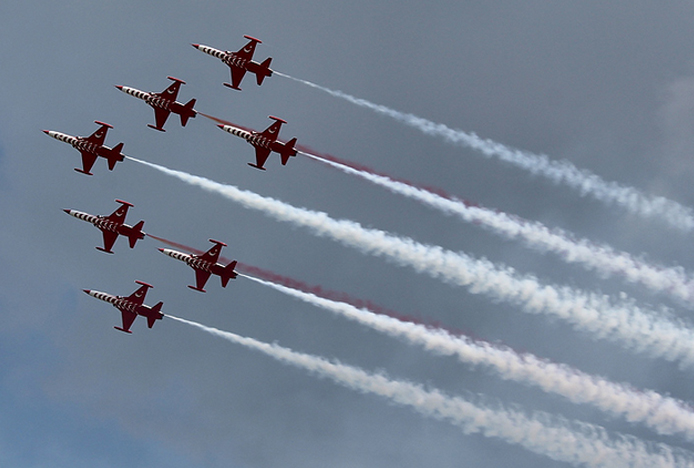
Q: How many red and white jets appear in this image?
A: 7